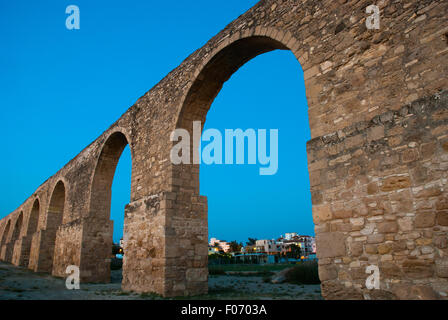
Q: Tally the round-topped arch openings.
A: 6